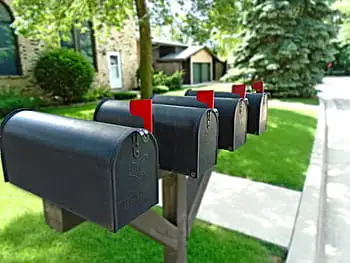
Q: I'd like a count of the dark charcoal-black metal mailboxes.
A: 4